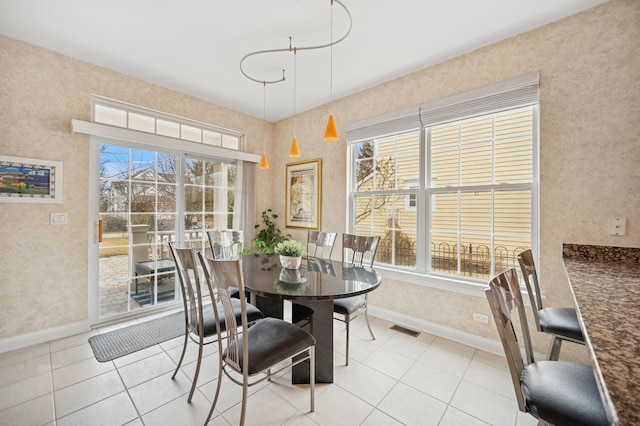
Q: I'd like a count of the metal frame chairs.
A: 7